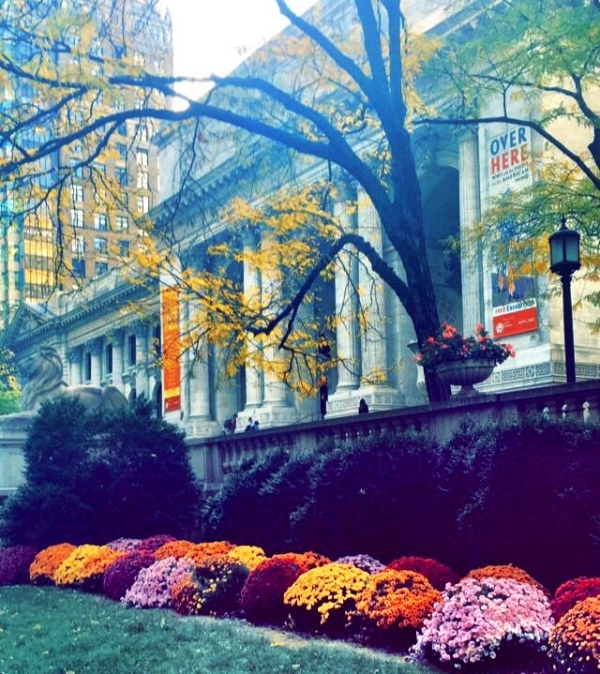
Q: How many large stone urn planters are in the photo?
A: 1